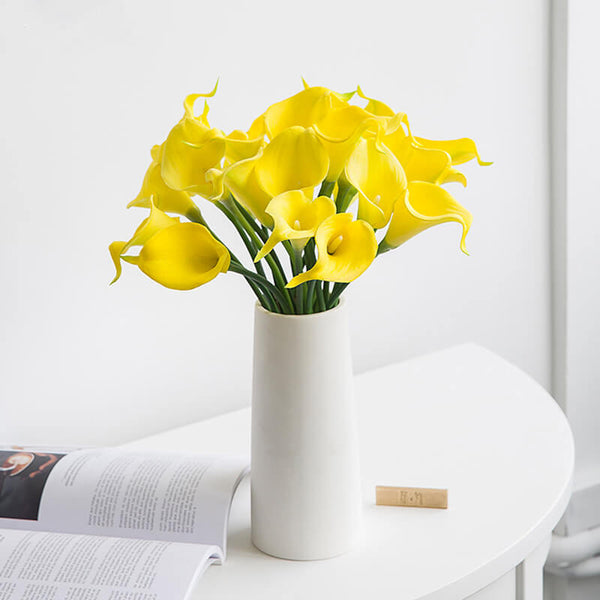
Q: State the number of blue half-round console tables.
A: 0